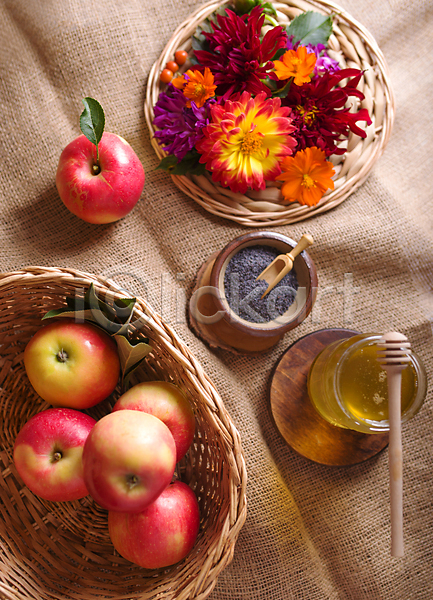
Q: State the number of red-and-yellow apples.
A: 6